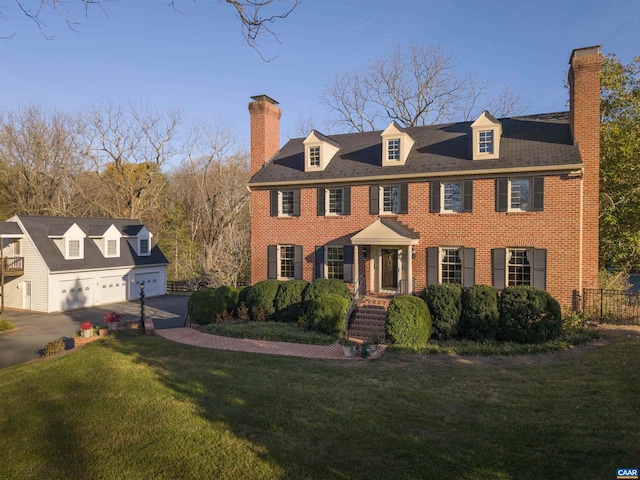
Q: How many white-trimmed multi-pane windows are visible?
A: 15